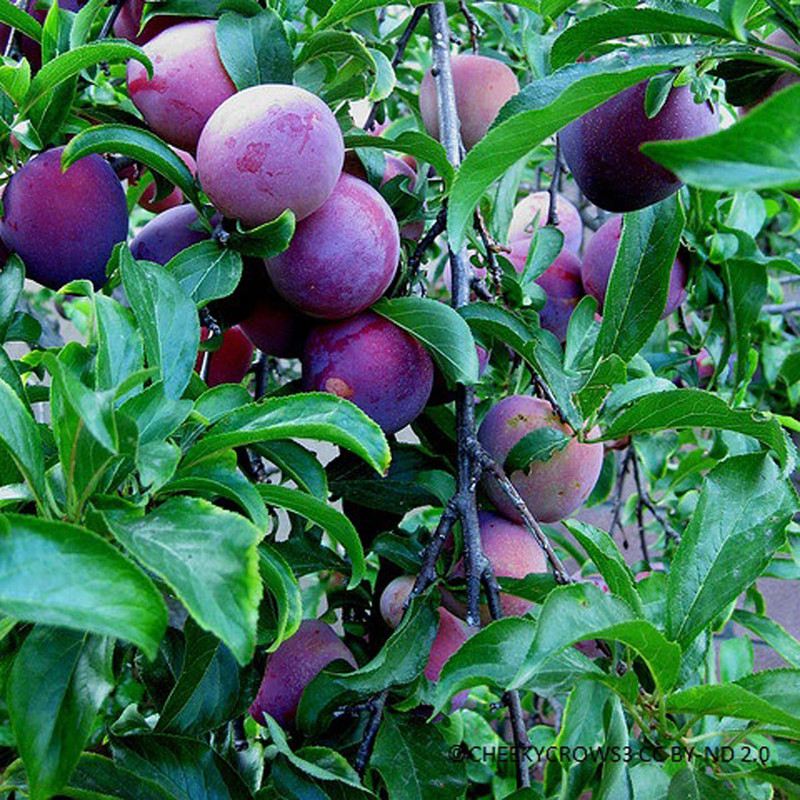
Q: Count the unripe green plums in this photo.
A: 0